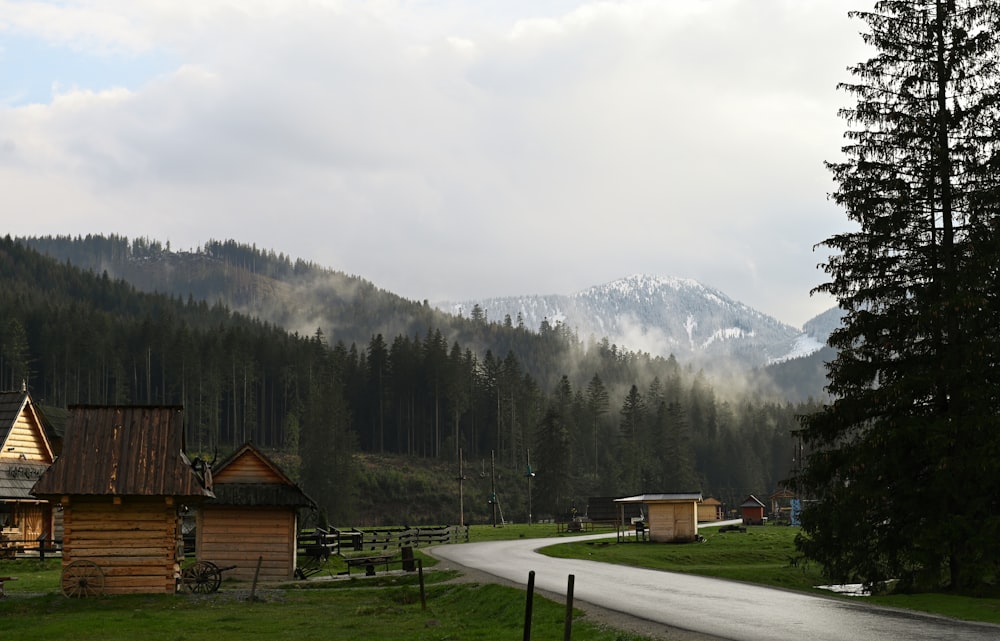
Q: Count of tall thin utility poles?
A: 3